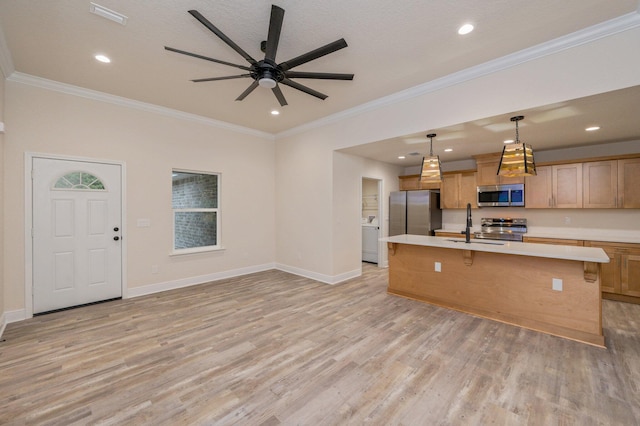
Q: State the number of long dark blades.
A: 9